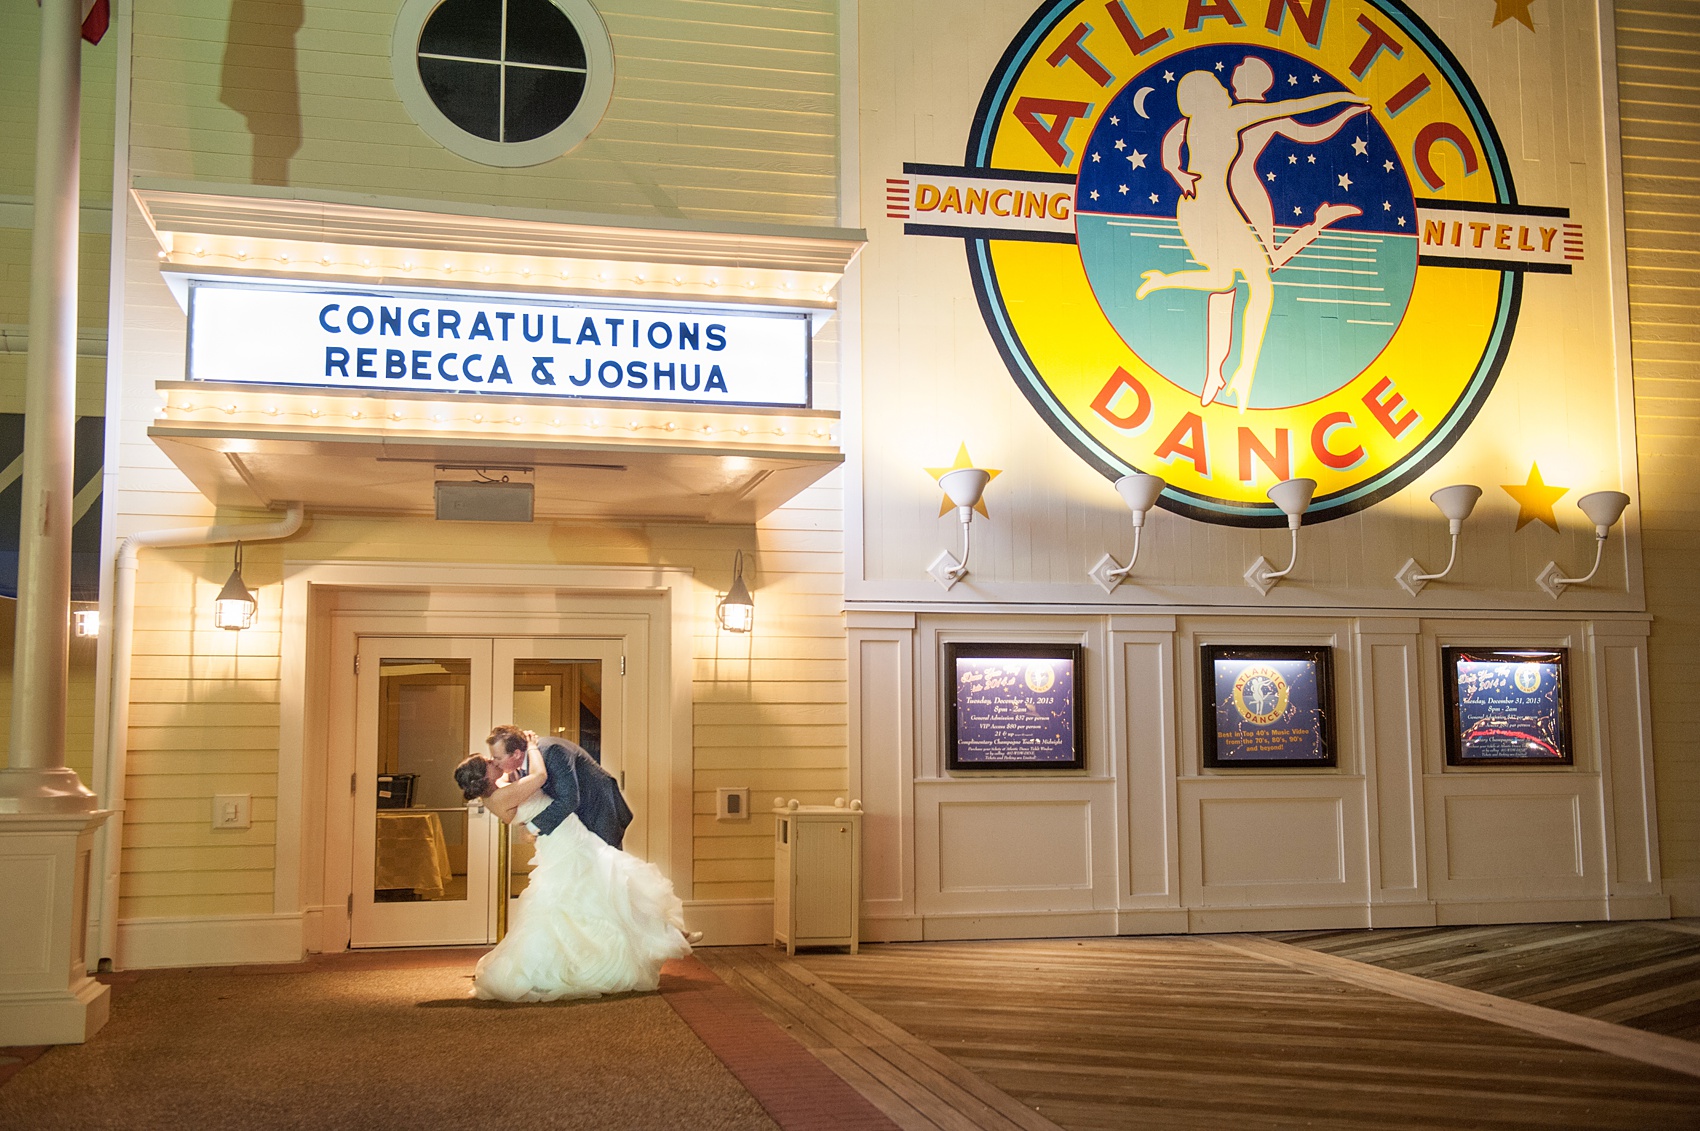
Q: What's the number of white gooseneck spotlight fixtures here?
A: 5